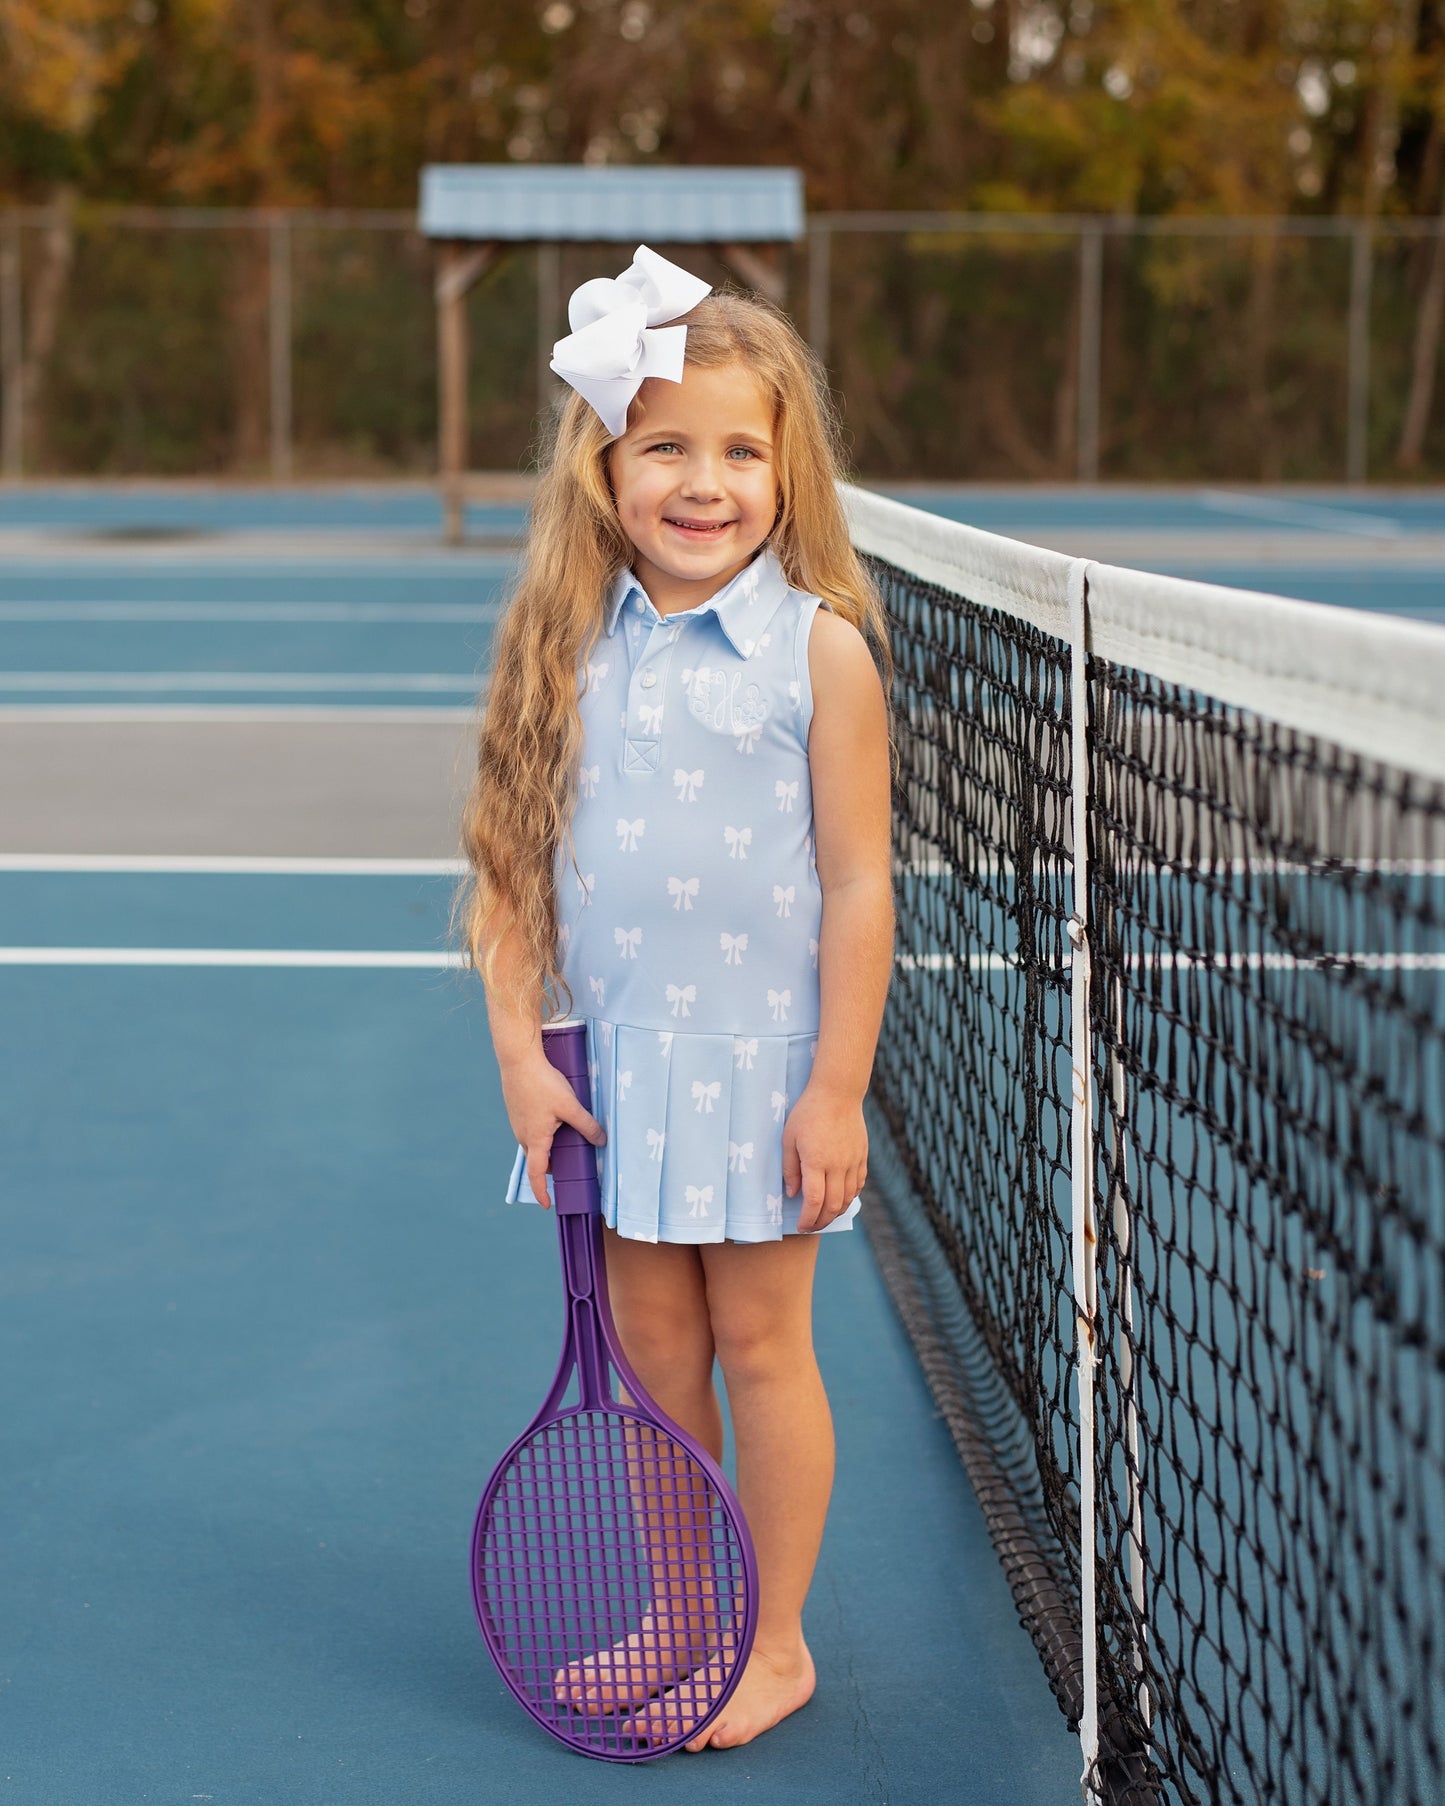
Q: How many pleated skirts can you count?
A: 1